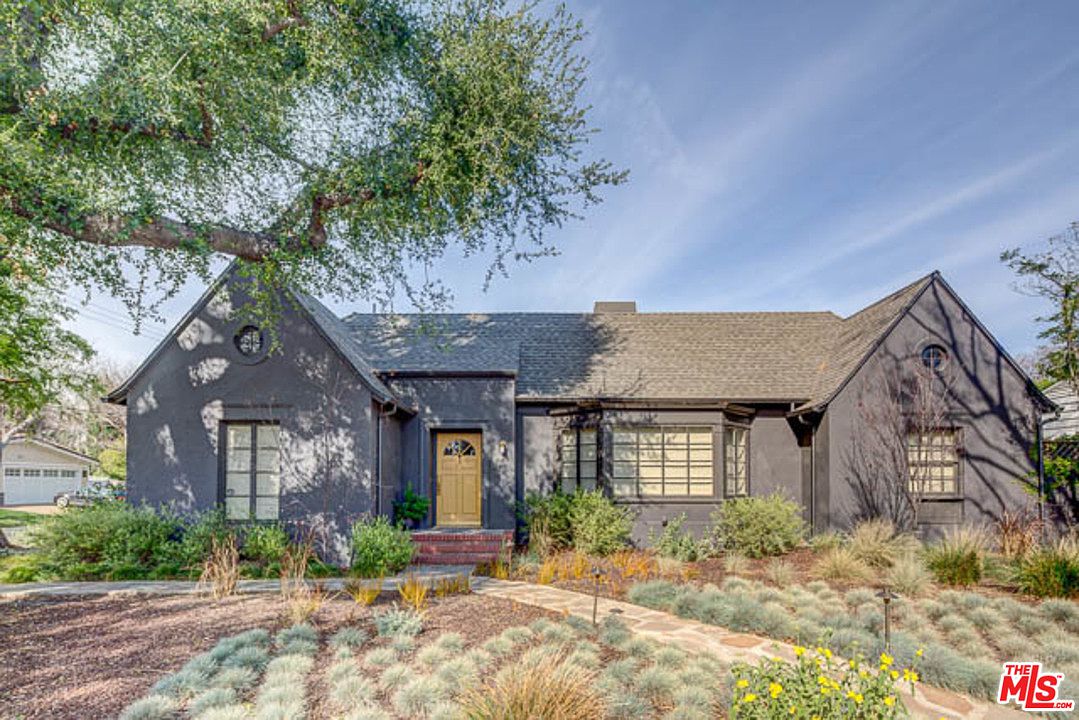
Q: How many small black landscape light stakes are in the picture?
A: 2